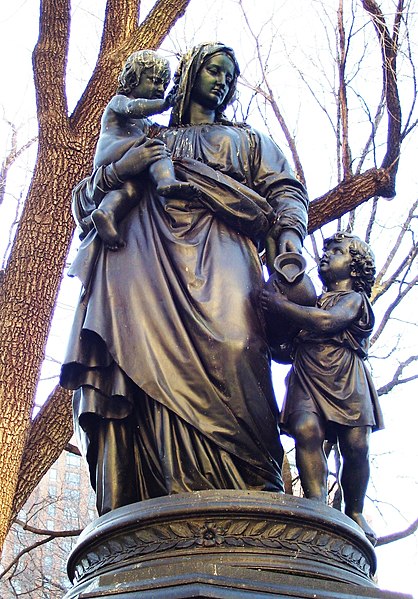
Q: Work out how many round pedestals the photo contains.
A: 1